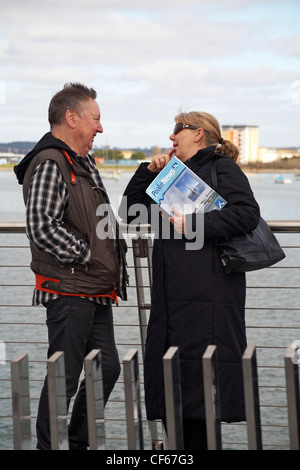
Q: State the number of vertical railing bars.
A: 8